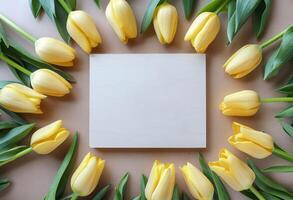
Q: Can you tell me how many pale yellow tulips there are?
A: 15